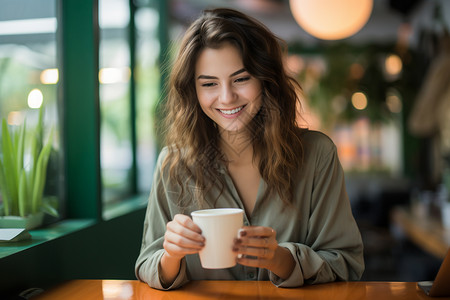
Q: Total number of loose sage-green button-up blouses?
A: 1